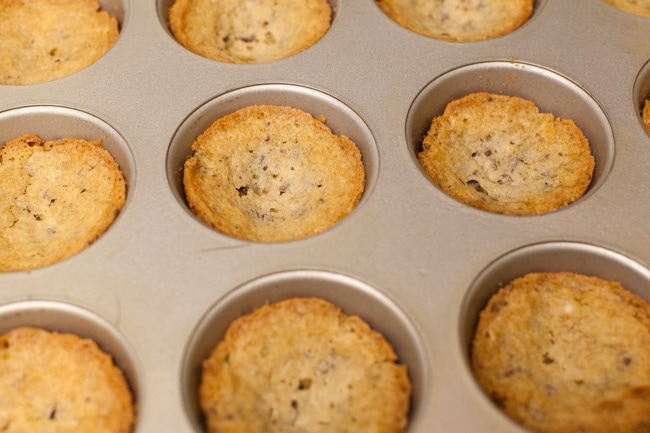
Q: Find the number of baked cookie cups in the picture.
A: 11